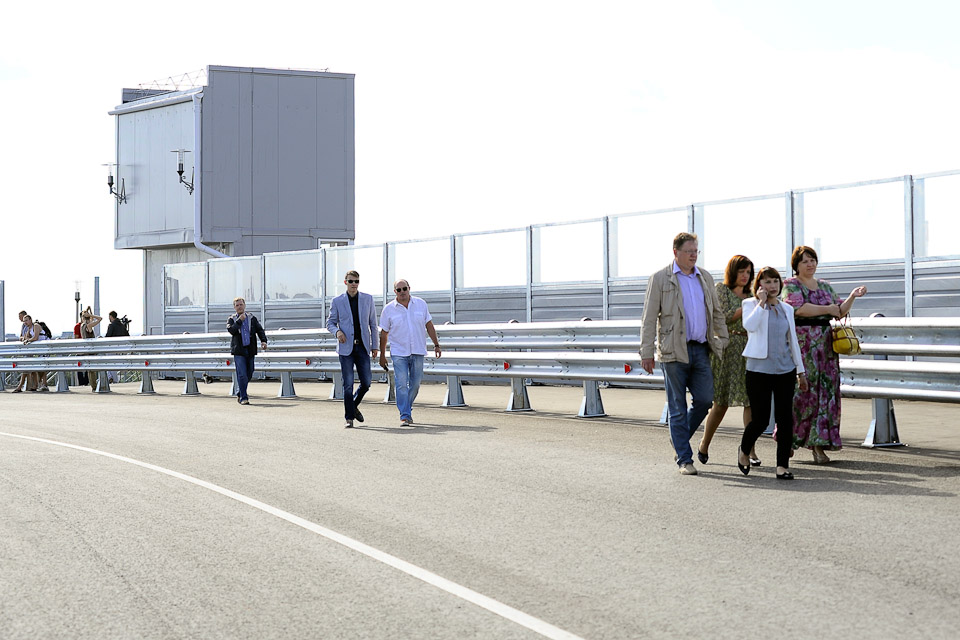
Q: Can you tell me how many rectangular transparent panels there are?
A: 11